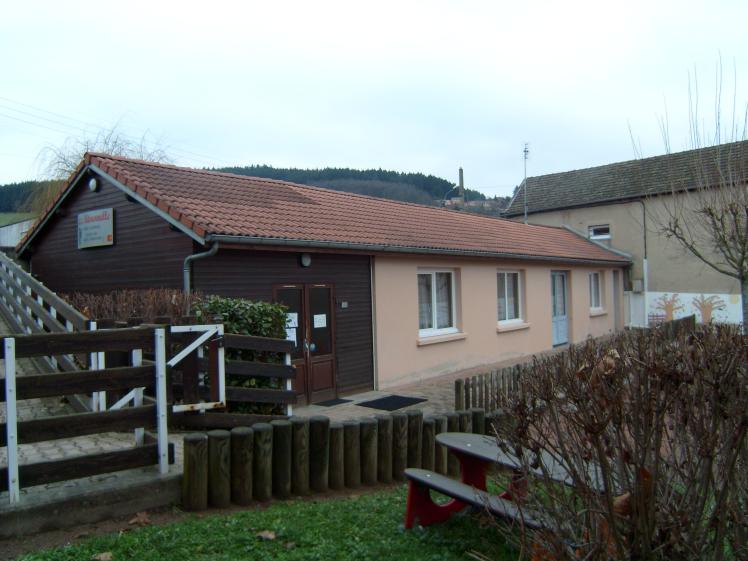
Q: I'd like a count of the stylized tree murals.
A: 2